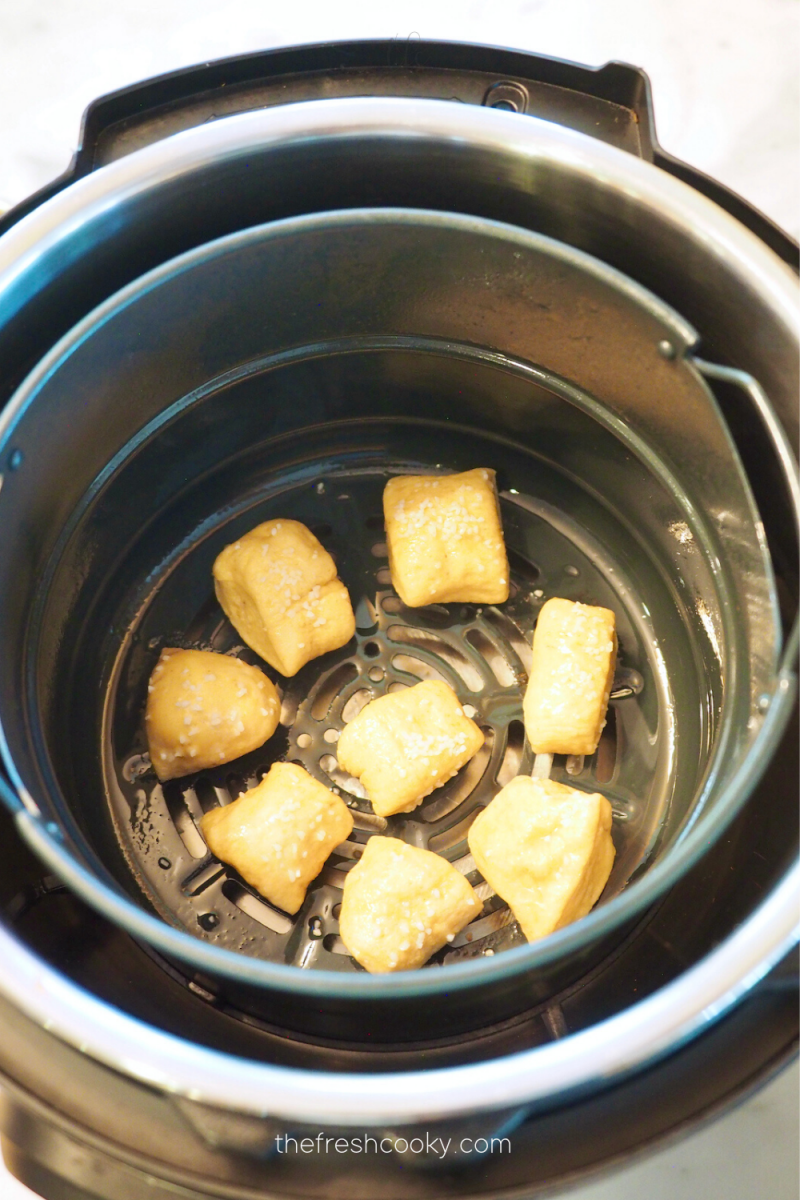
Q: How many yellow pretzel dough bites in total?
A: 8